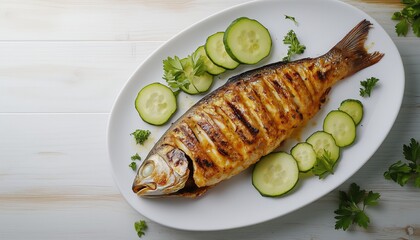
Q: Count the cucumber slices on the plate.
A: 10